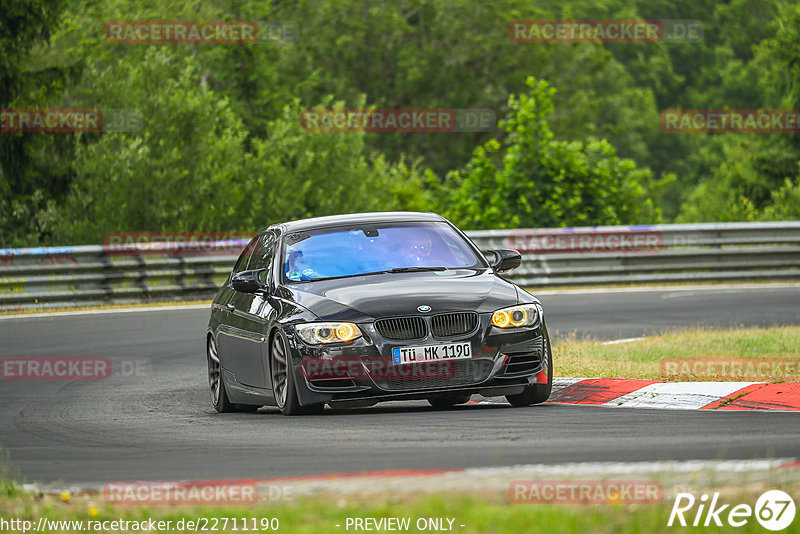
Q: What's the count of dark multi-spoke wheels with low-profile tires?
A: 2